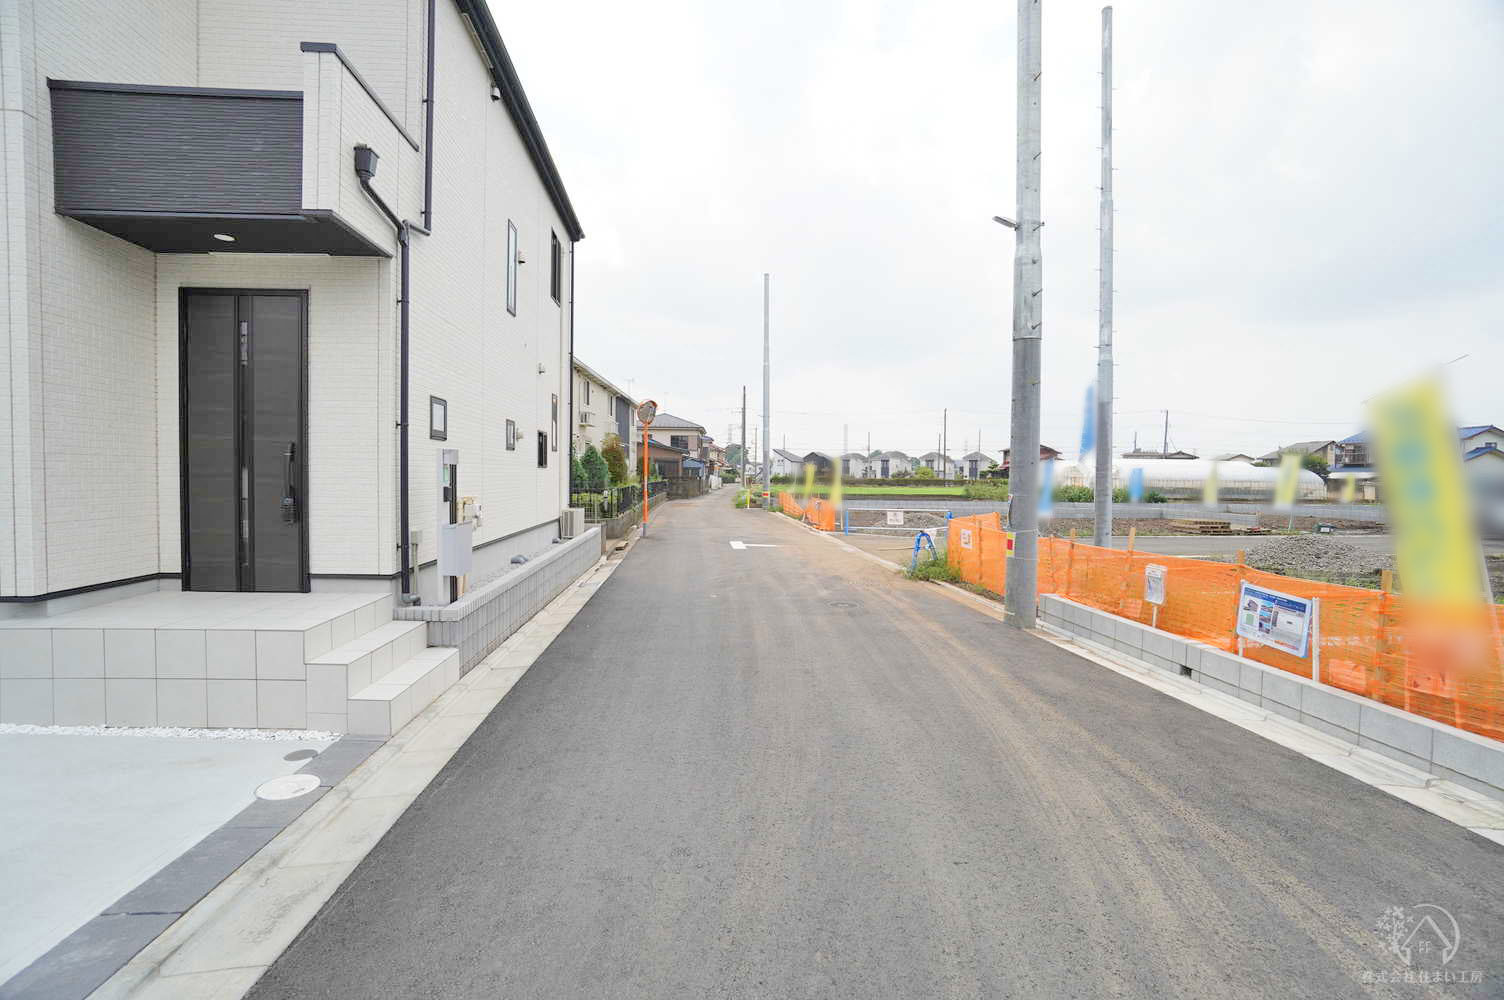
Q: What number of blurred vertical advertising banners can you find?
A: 9